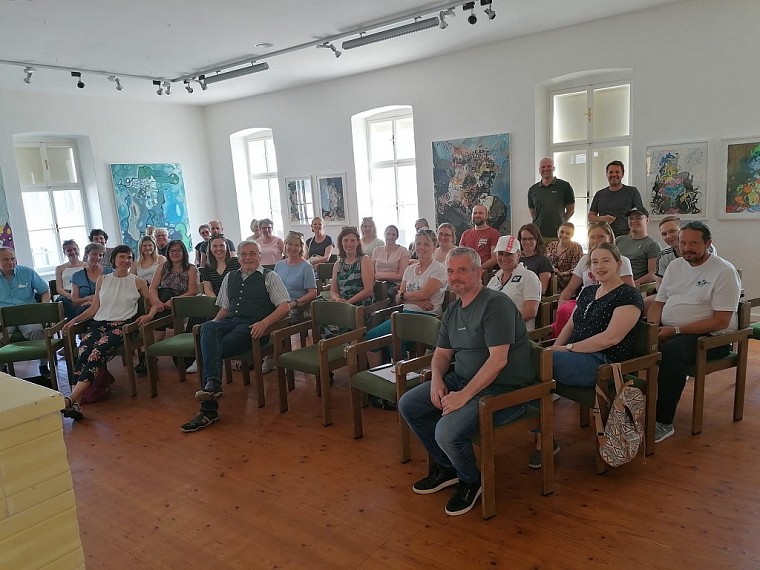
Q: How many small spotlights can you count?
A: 11